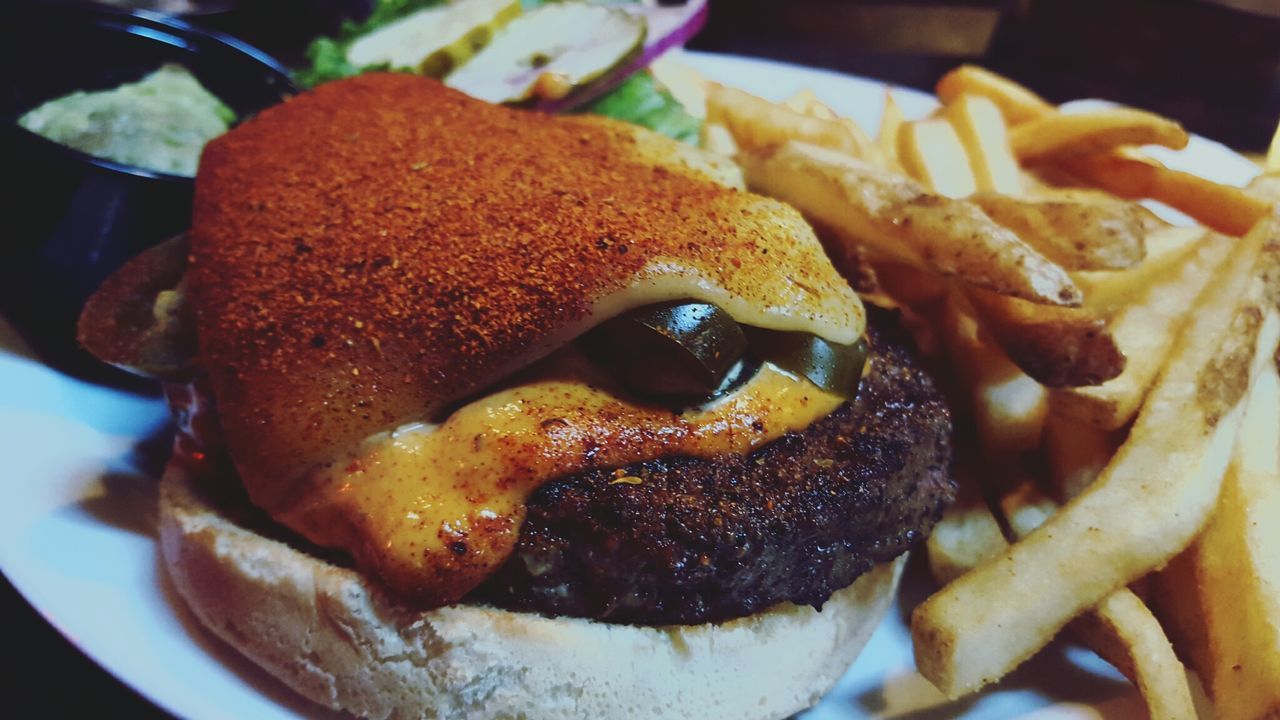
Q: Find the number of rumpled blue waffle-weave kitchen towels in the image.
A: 0